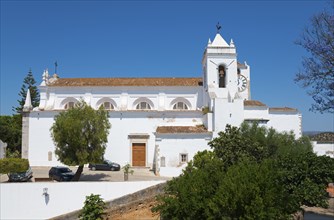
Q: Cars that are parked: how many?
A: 3